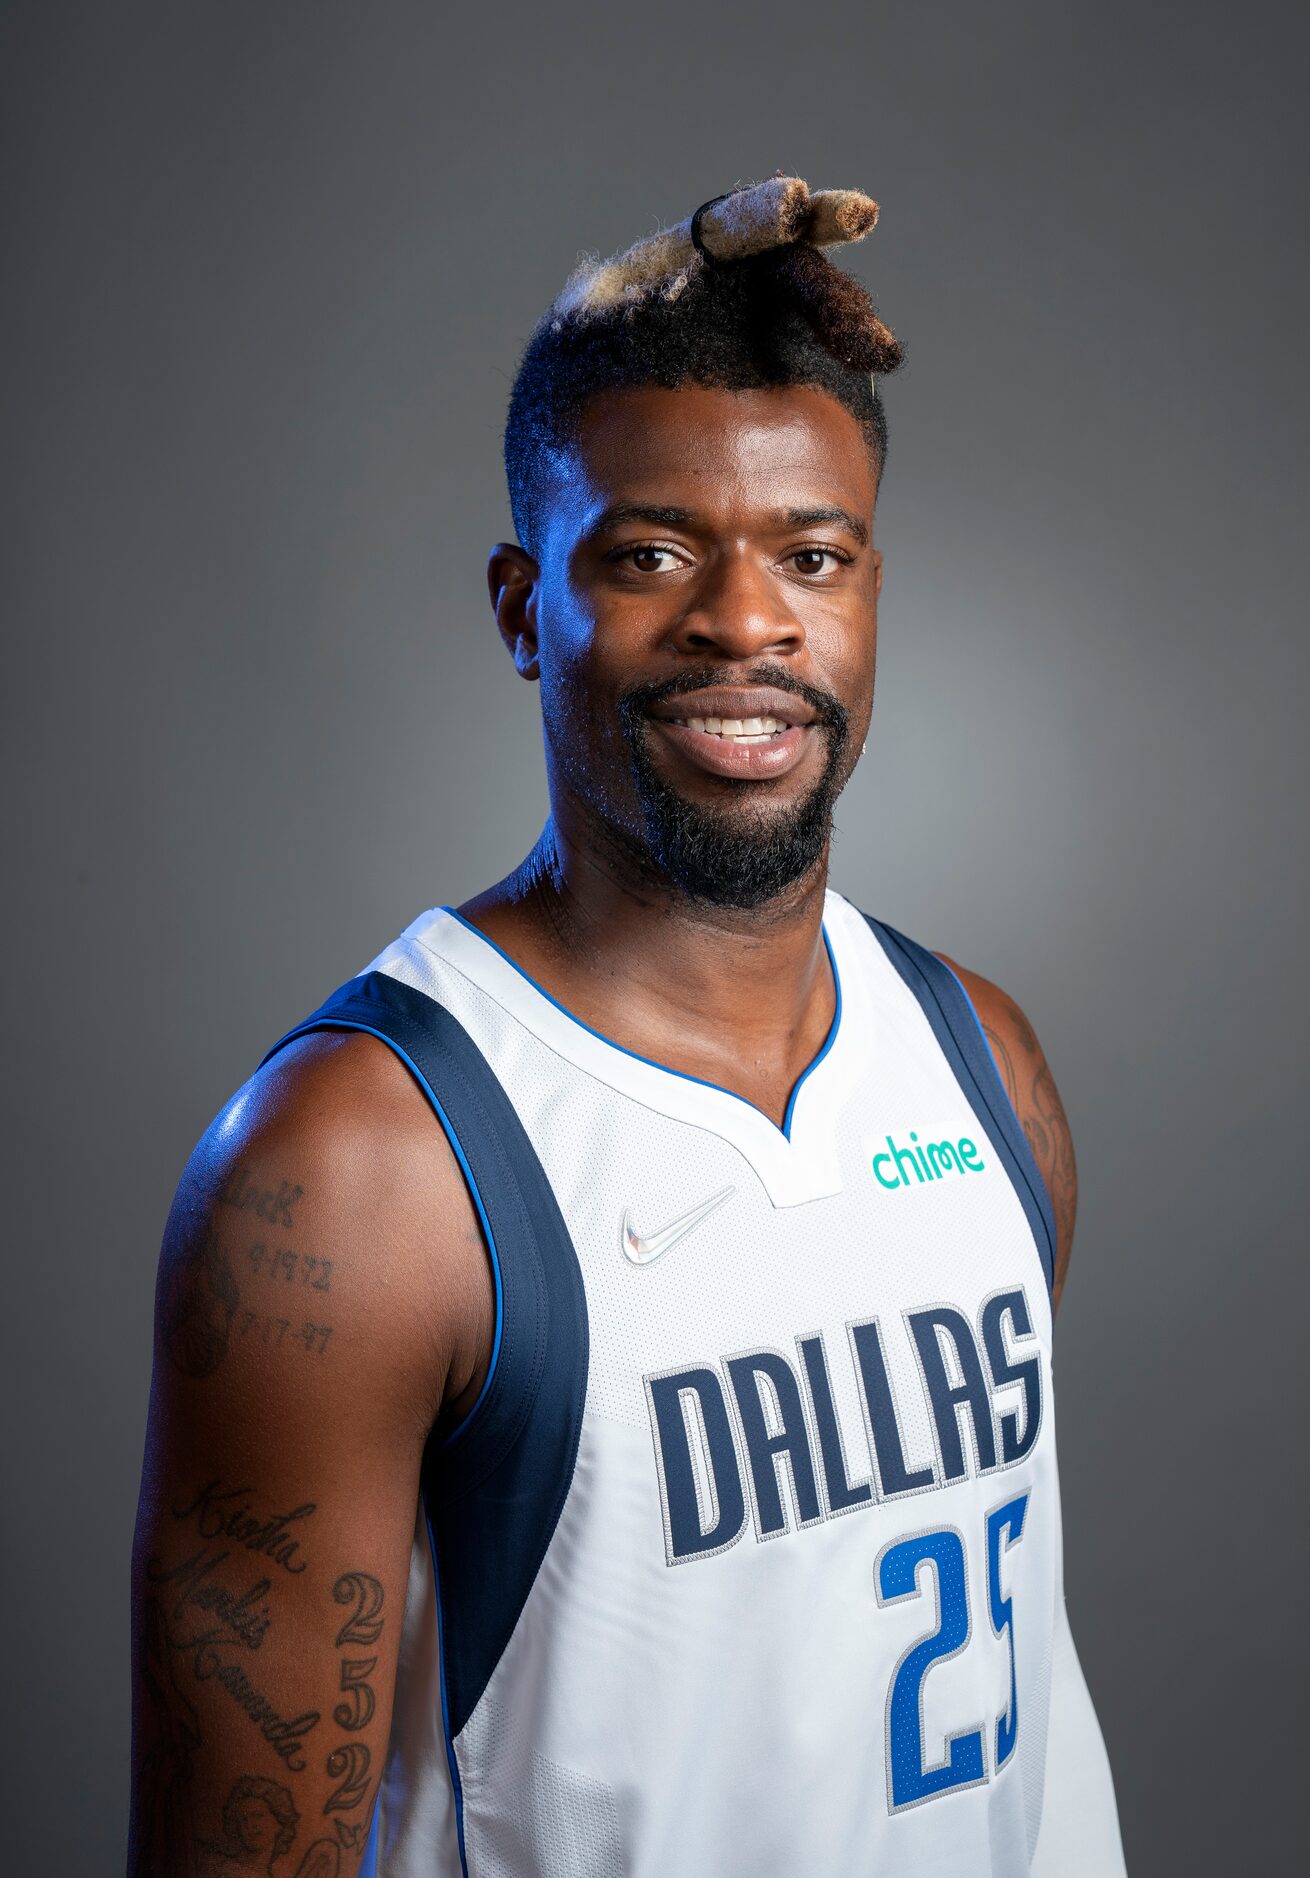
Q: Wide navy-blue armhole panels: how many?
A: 2